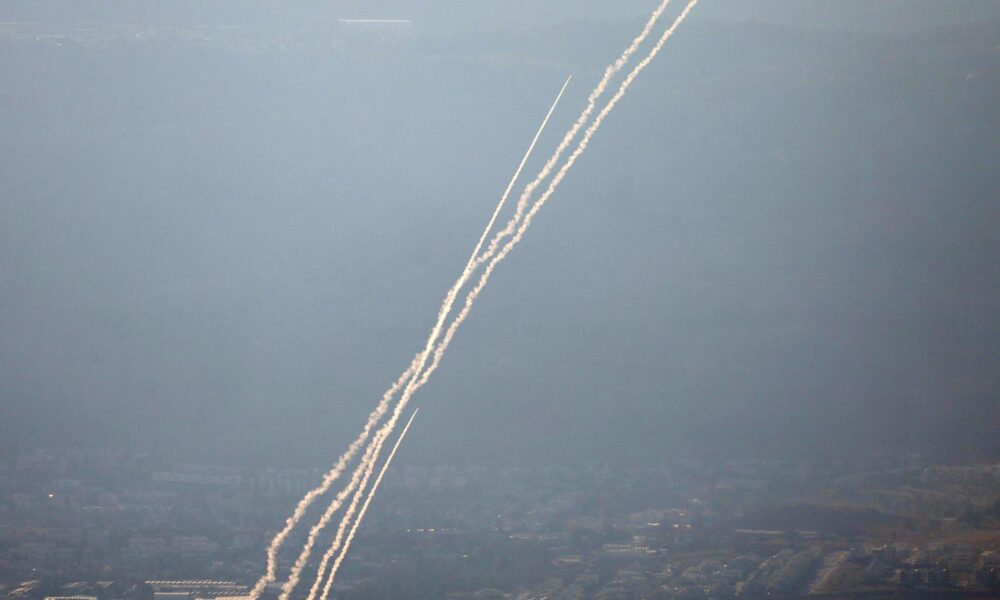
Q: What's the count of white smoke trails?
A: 4